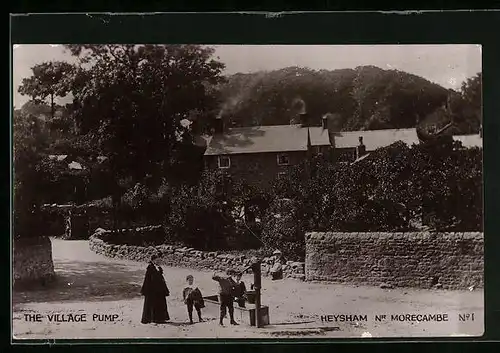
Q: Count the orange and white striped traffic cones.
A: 0